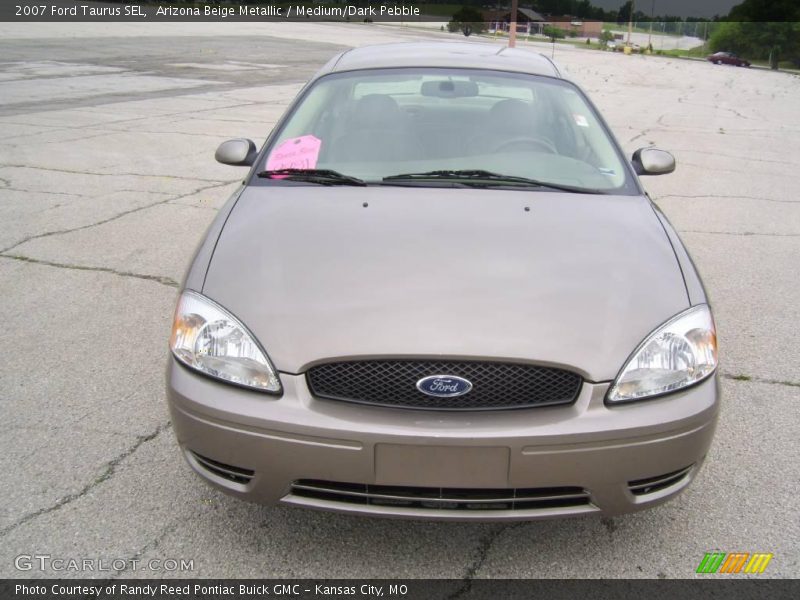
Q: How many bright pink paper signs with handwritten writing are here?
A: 1